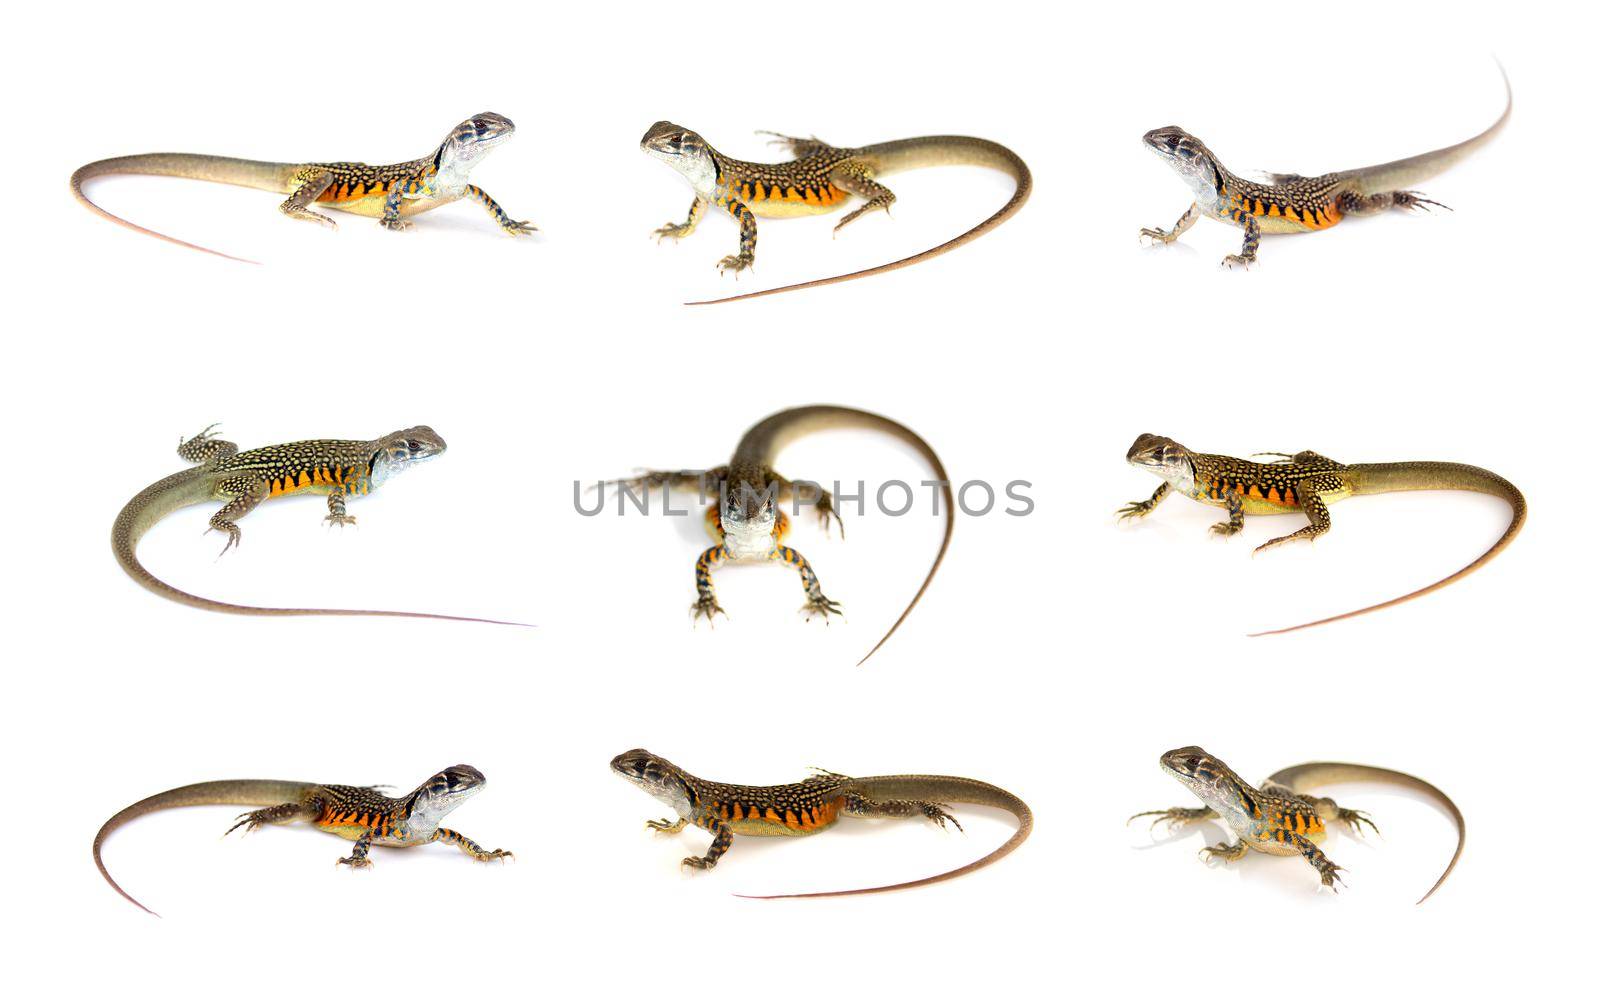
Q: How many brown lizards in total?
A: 9